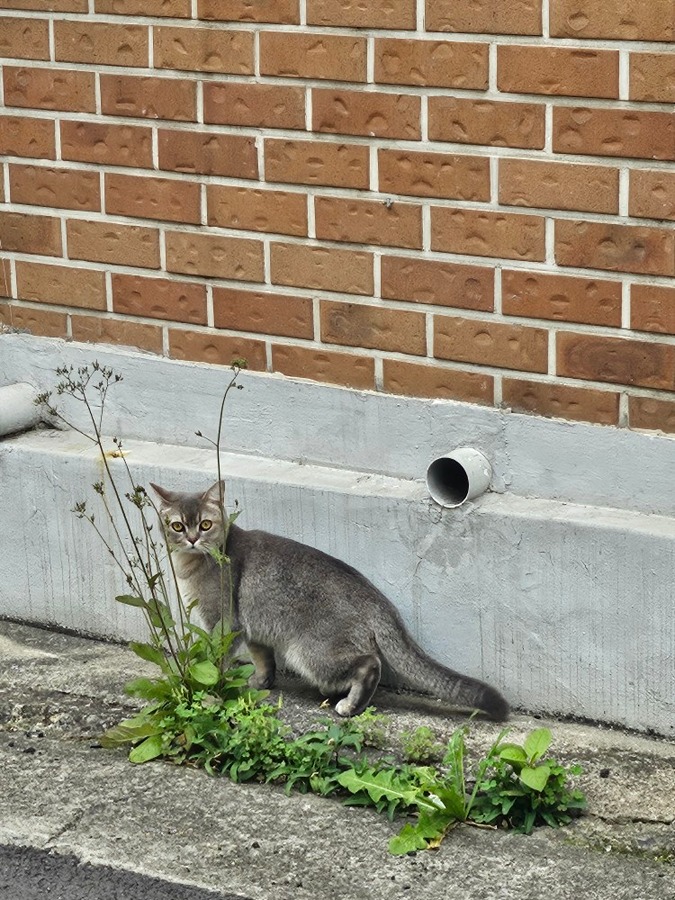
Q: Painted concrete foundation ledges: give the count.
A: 1